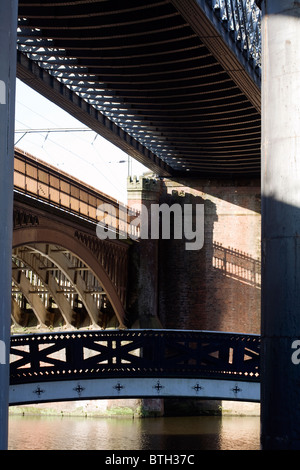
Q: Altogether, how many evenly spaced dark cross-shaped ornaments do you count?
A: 6